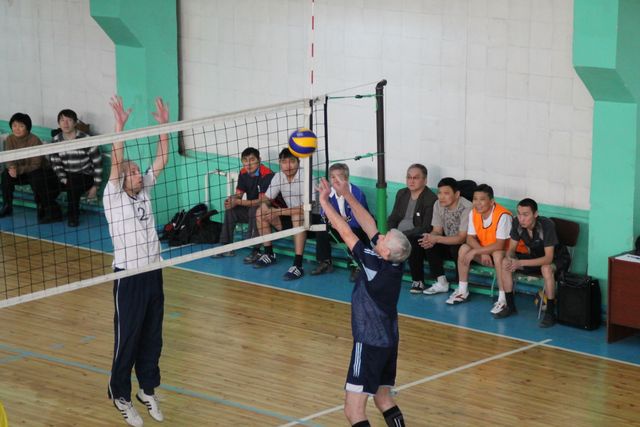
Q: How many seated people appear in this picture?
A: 9